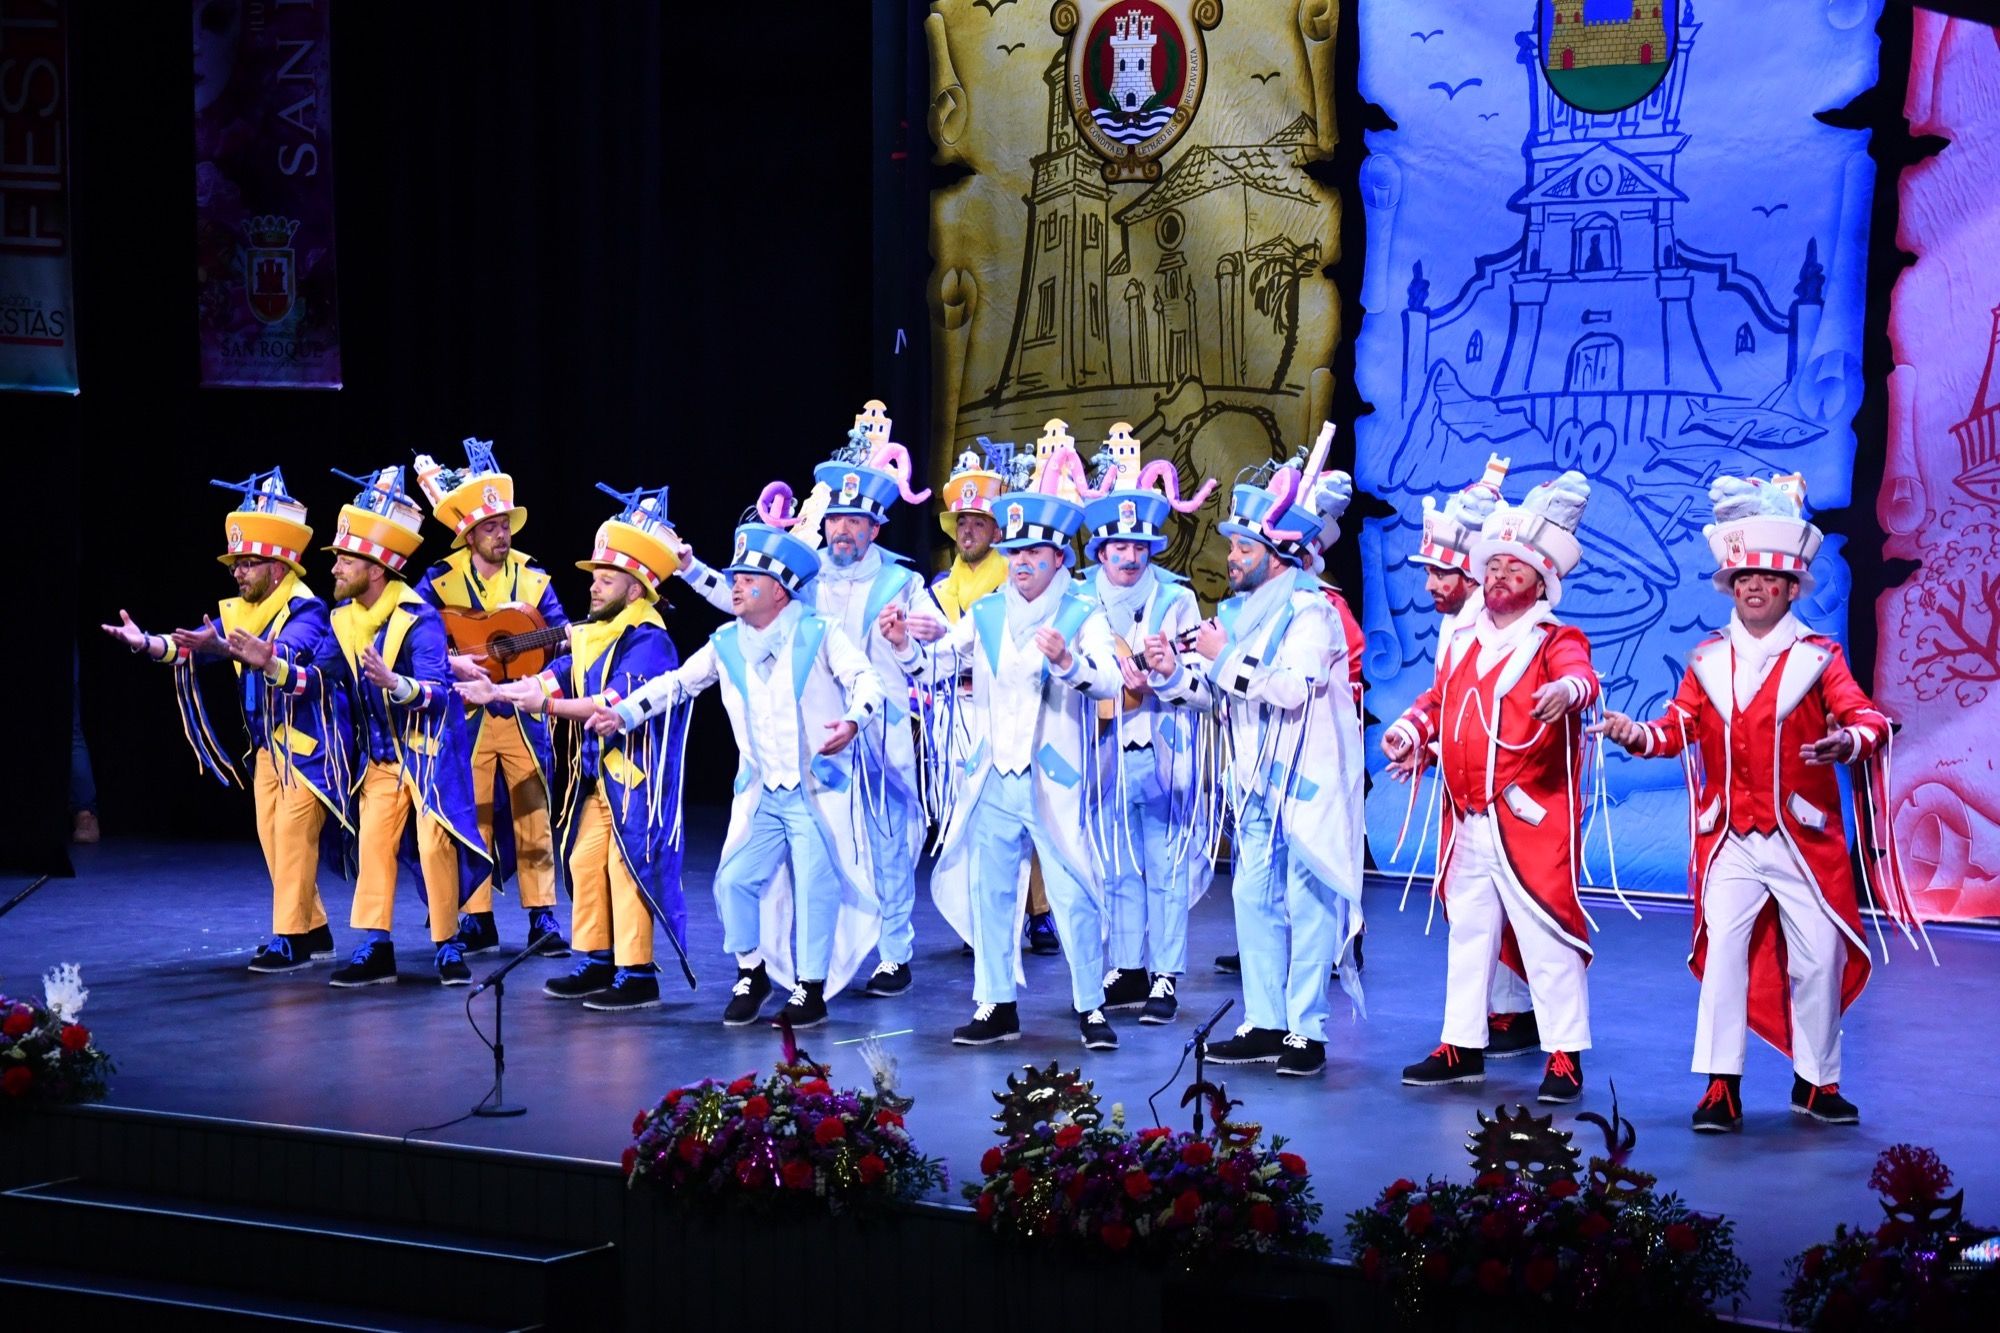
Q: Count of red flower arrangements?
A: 5